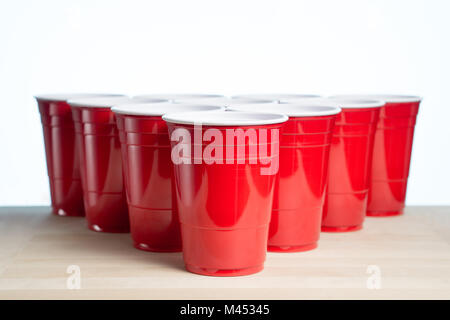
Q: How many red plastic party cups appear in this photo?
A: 10